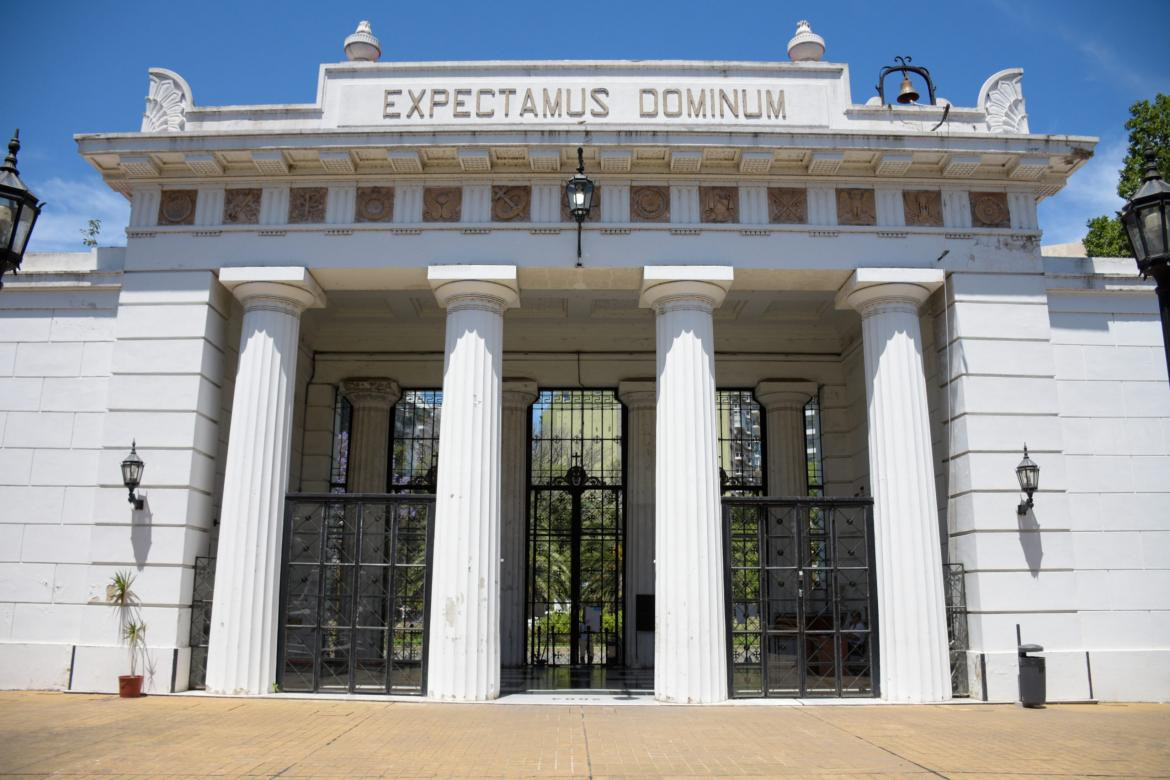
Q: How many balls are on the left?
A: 0